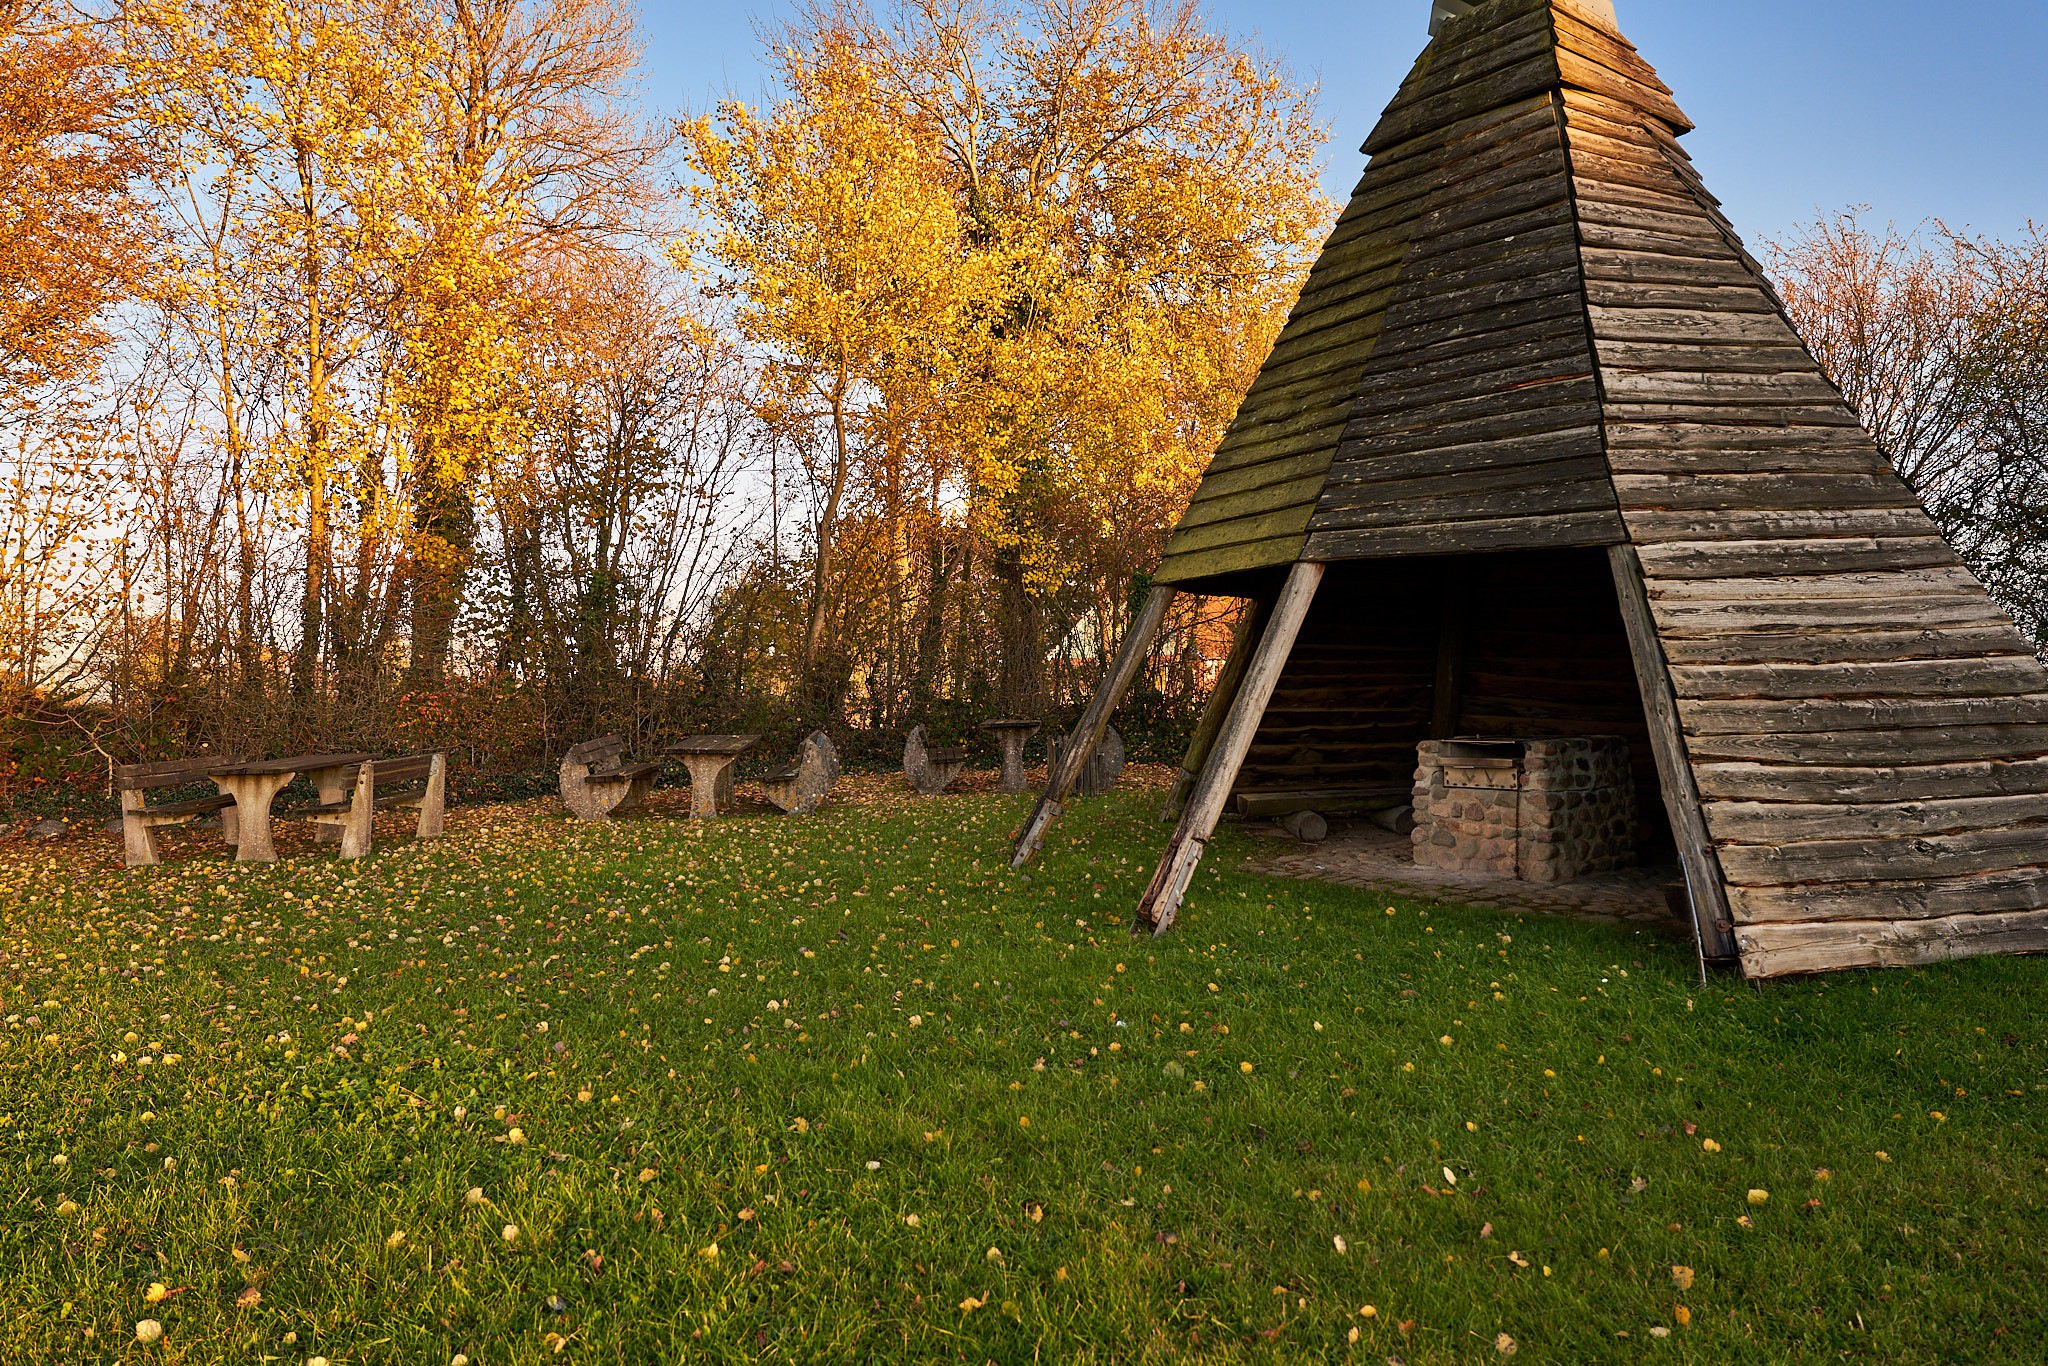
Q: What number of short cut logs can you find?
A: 2